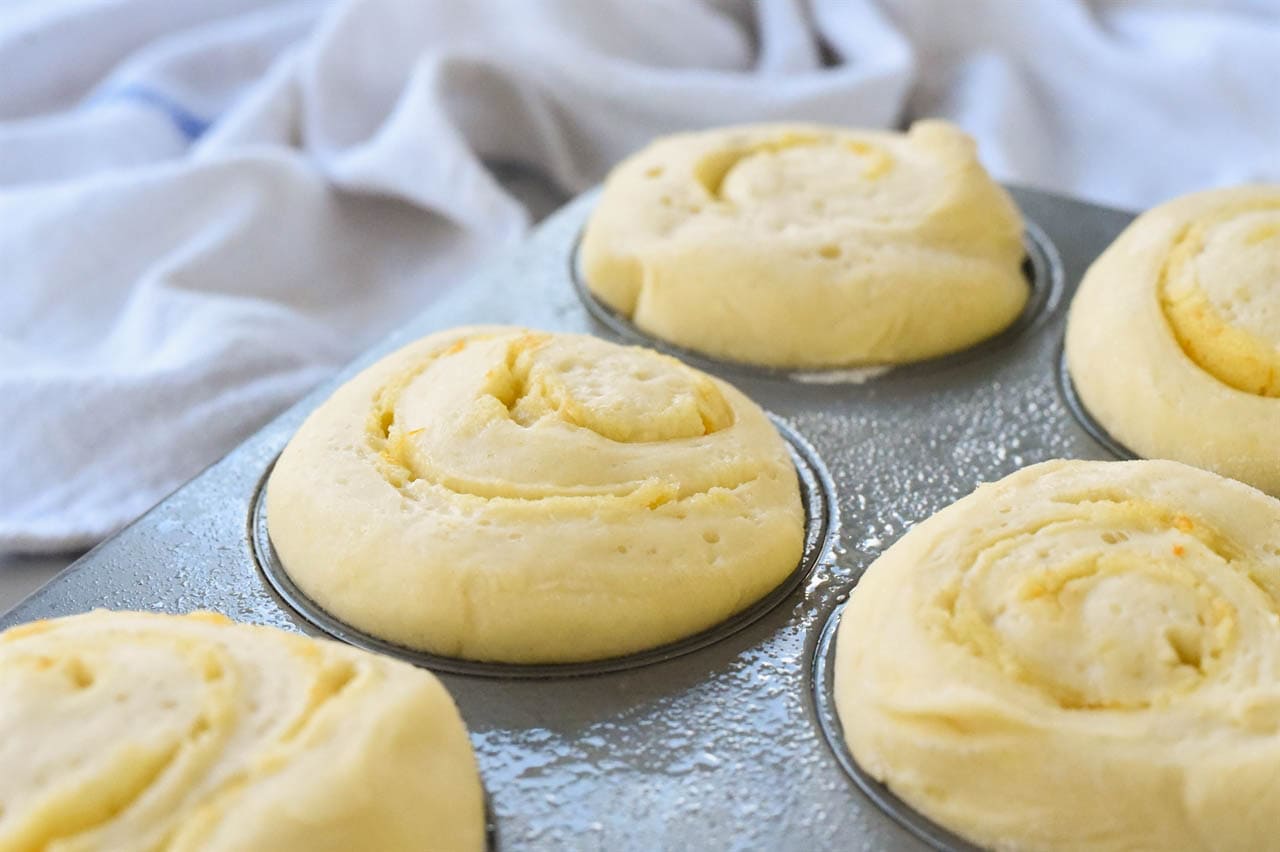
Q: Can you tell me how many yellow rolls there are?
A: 5